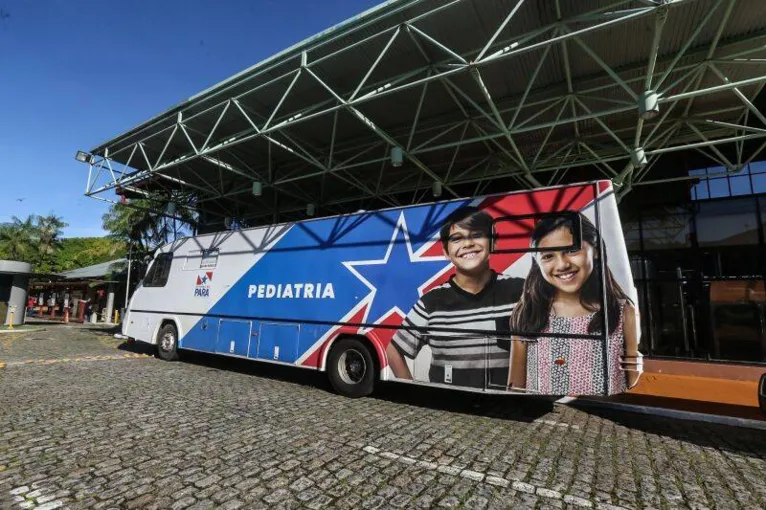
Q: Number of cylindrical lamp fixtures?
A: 7